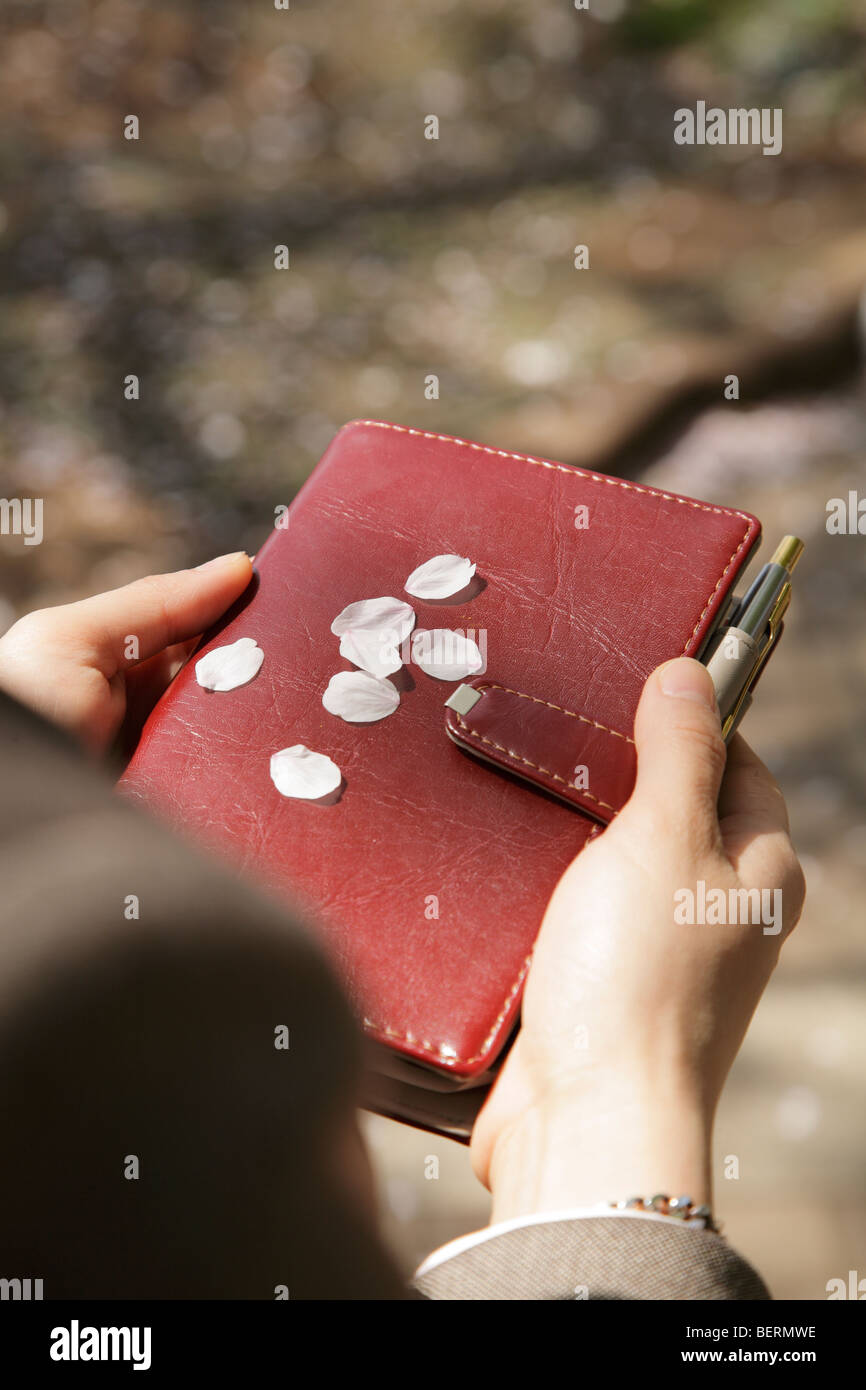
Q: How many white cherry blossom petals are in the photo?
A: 7